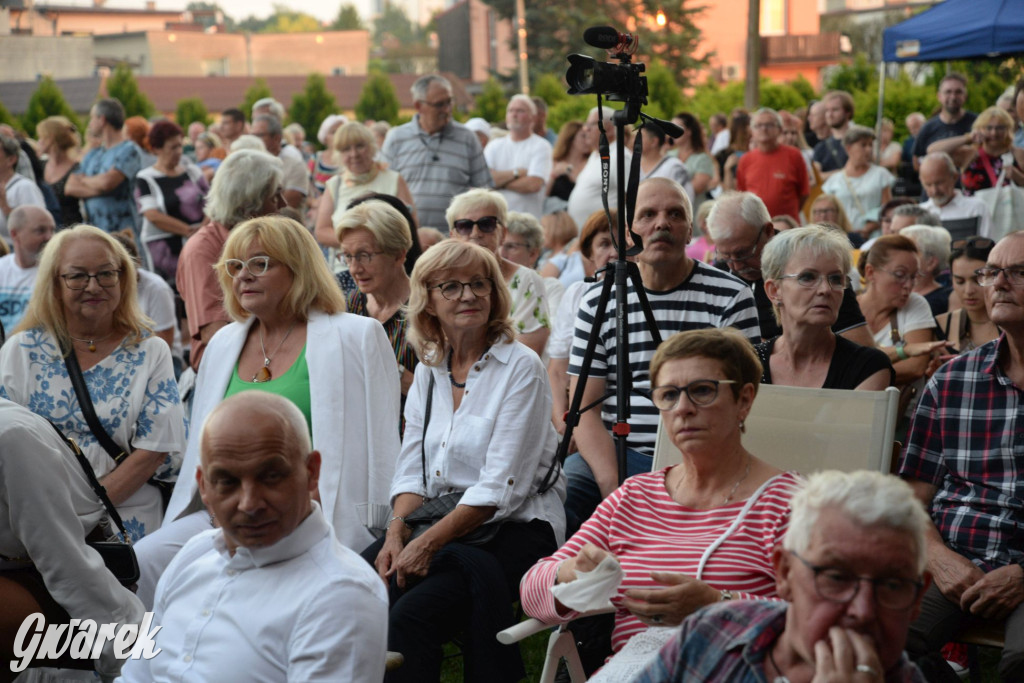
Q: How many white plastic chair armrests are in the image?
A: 1